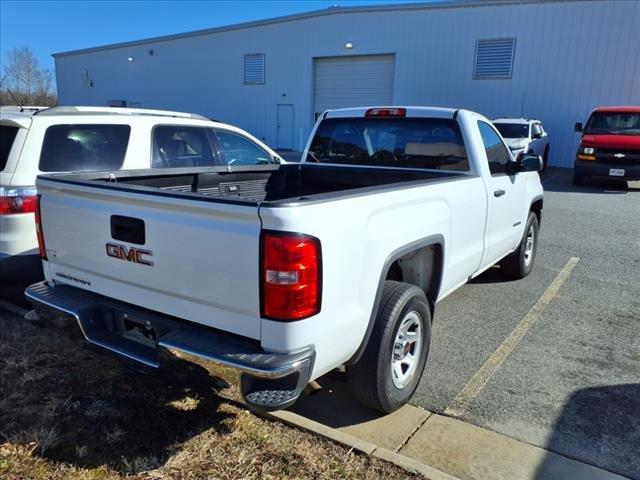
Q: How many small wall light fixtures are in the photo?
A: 2